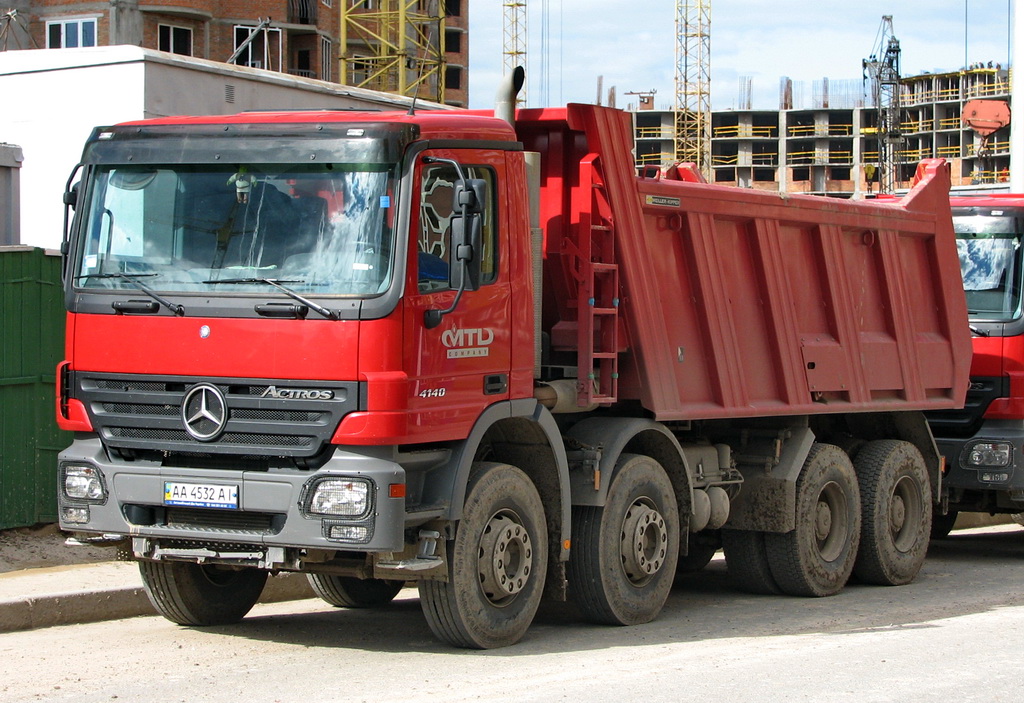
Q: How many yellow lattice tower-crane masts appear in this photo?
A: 3